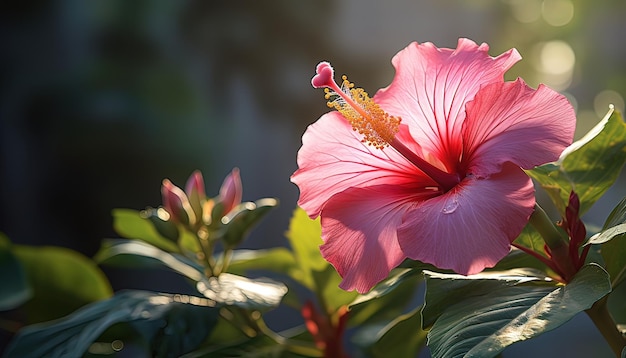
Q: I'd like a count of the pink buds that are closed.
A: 3